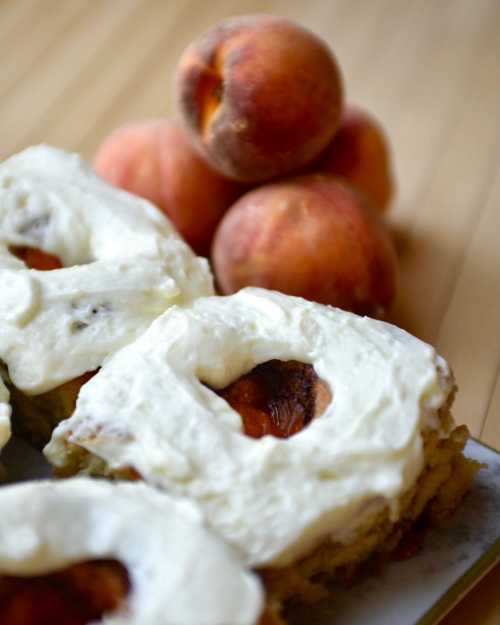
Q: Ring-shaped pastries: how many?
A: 3